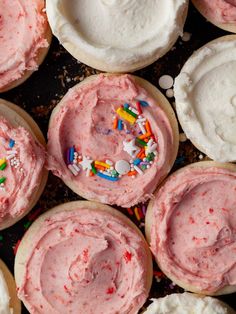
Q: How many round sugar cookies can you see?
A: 10